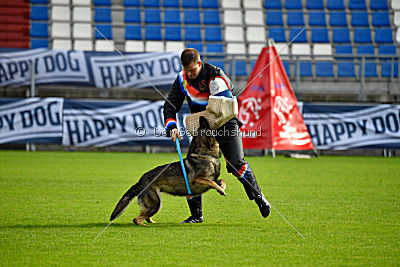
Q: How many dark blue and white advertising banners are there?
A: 5